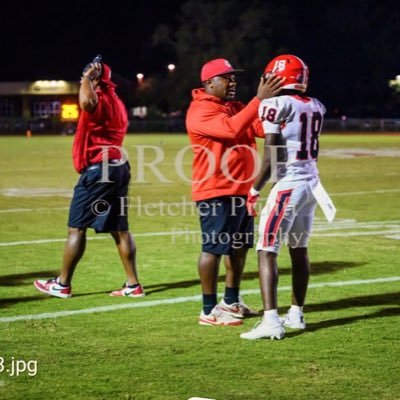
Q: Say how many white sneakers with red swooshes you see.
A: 2